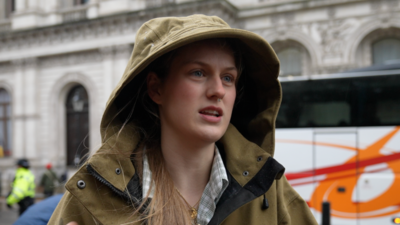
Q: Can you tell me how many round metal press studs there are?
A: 4